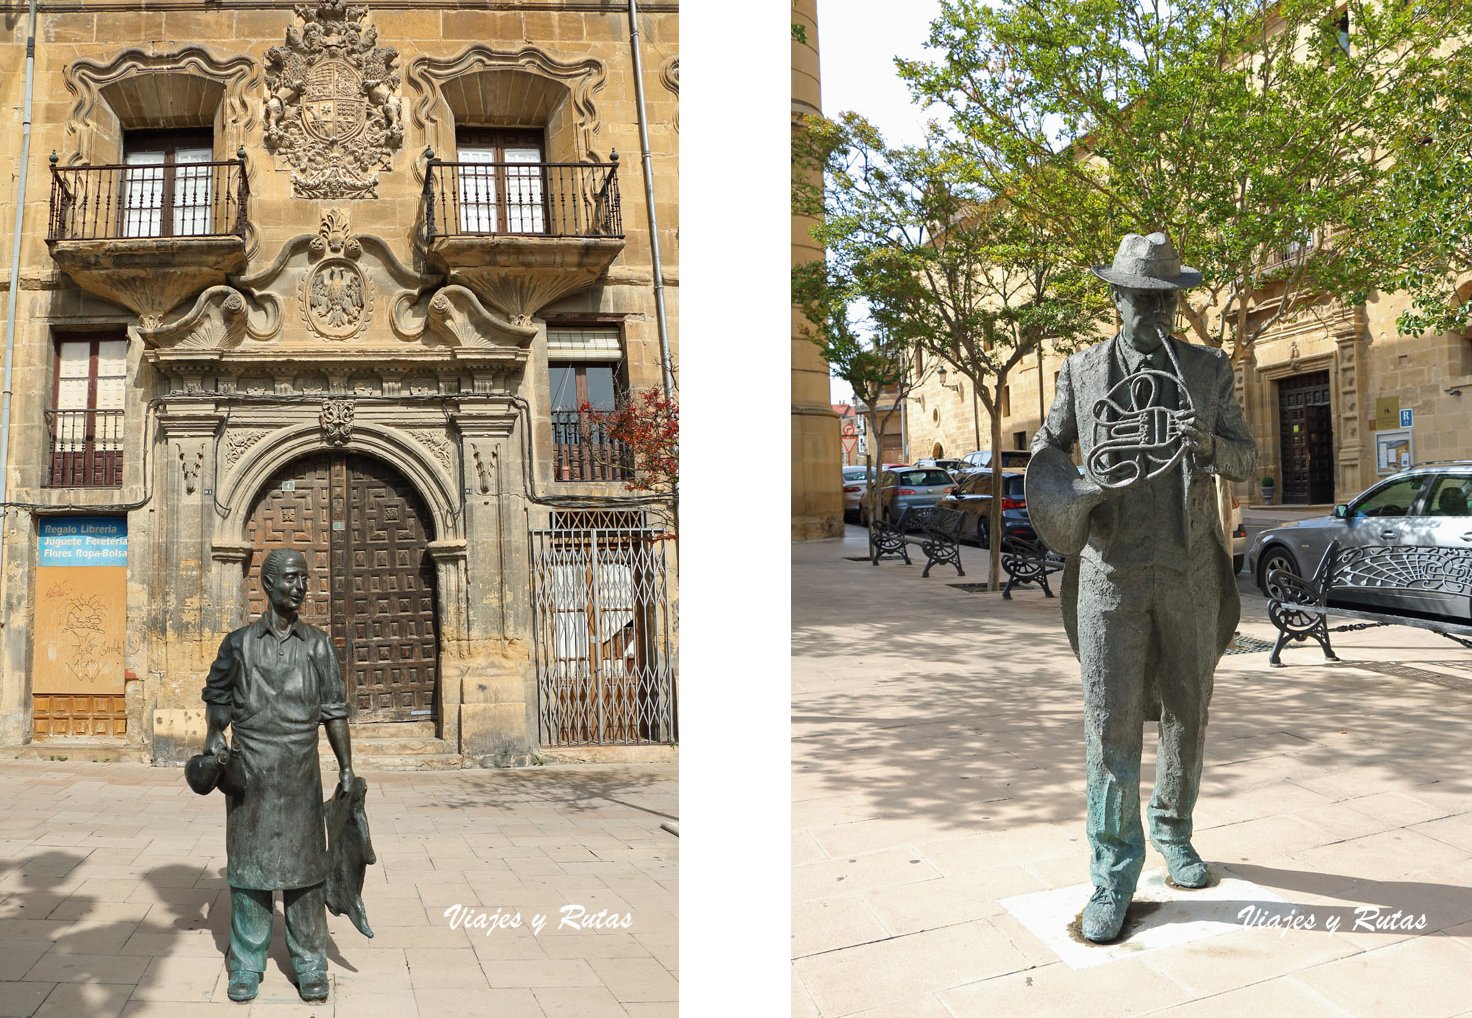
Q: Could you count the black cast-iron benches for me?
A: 3